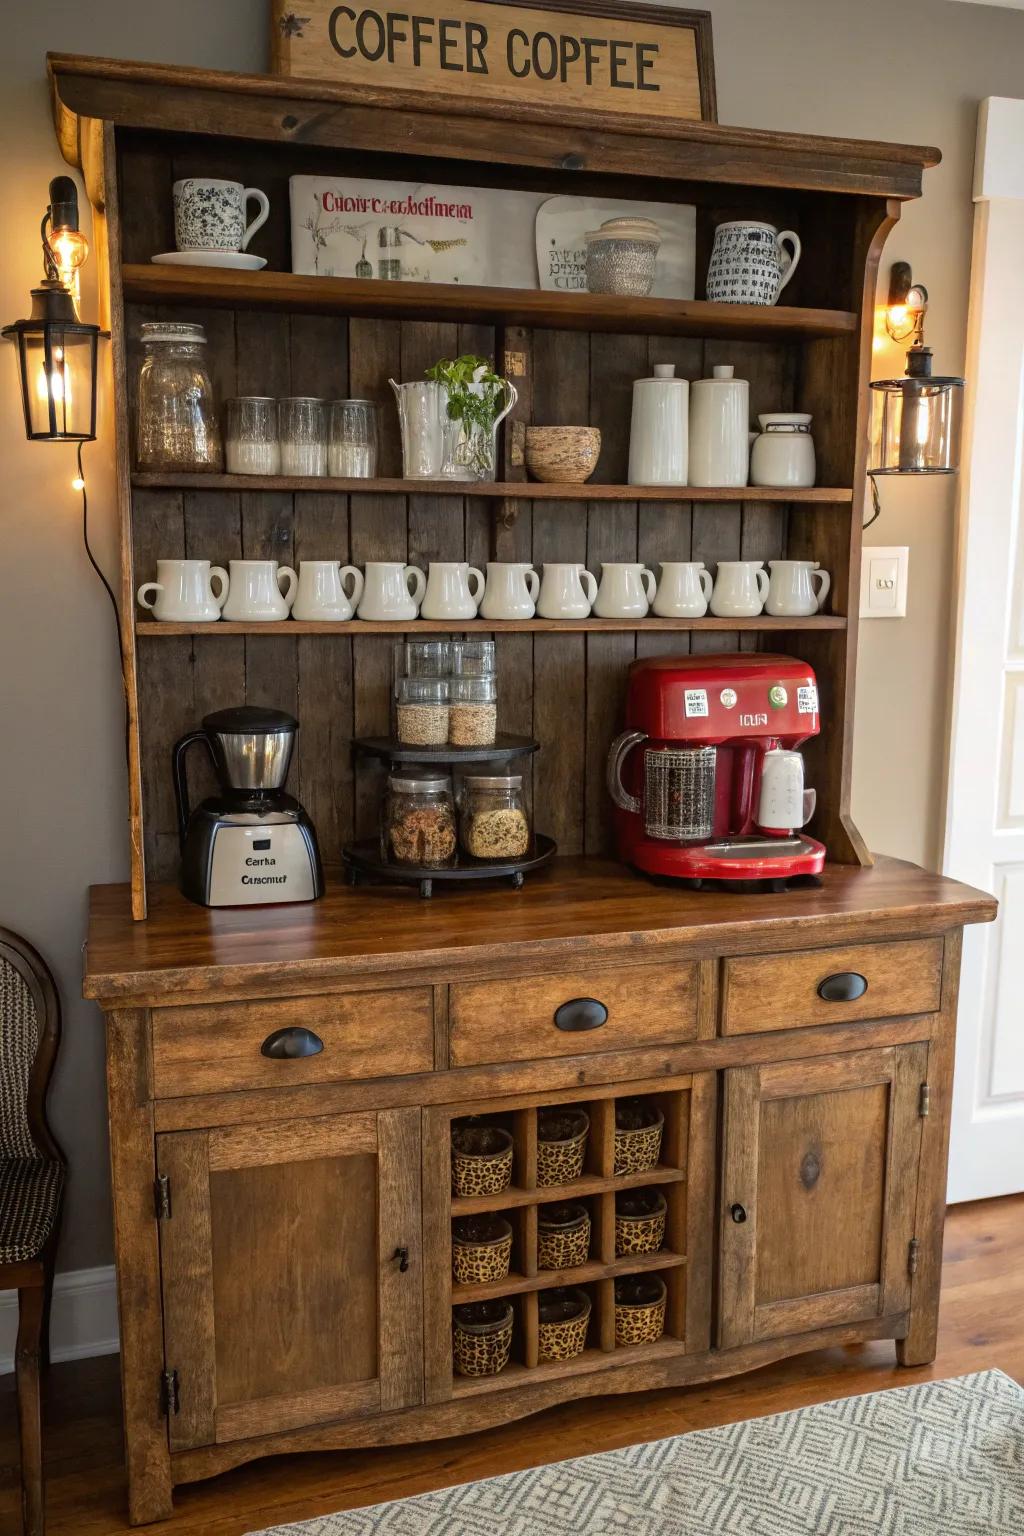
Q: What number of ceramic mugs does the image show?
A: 13